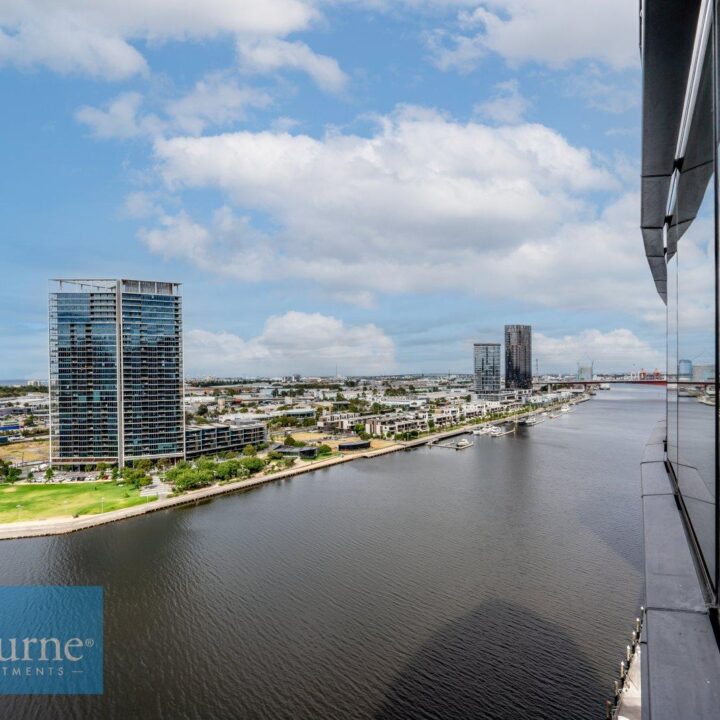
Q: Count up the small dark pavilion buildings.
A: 2